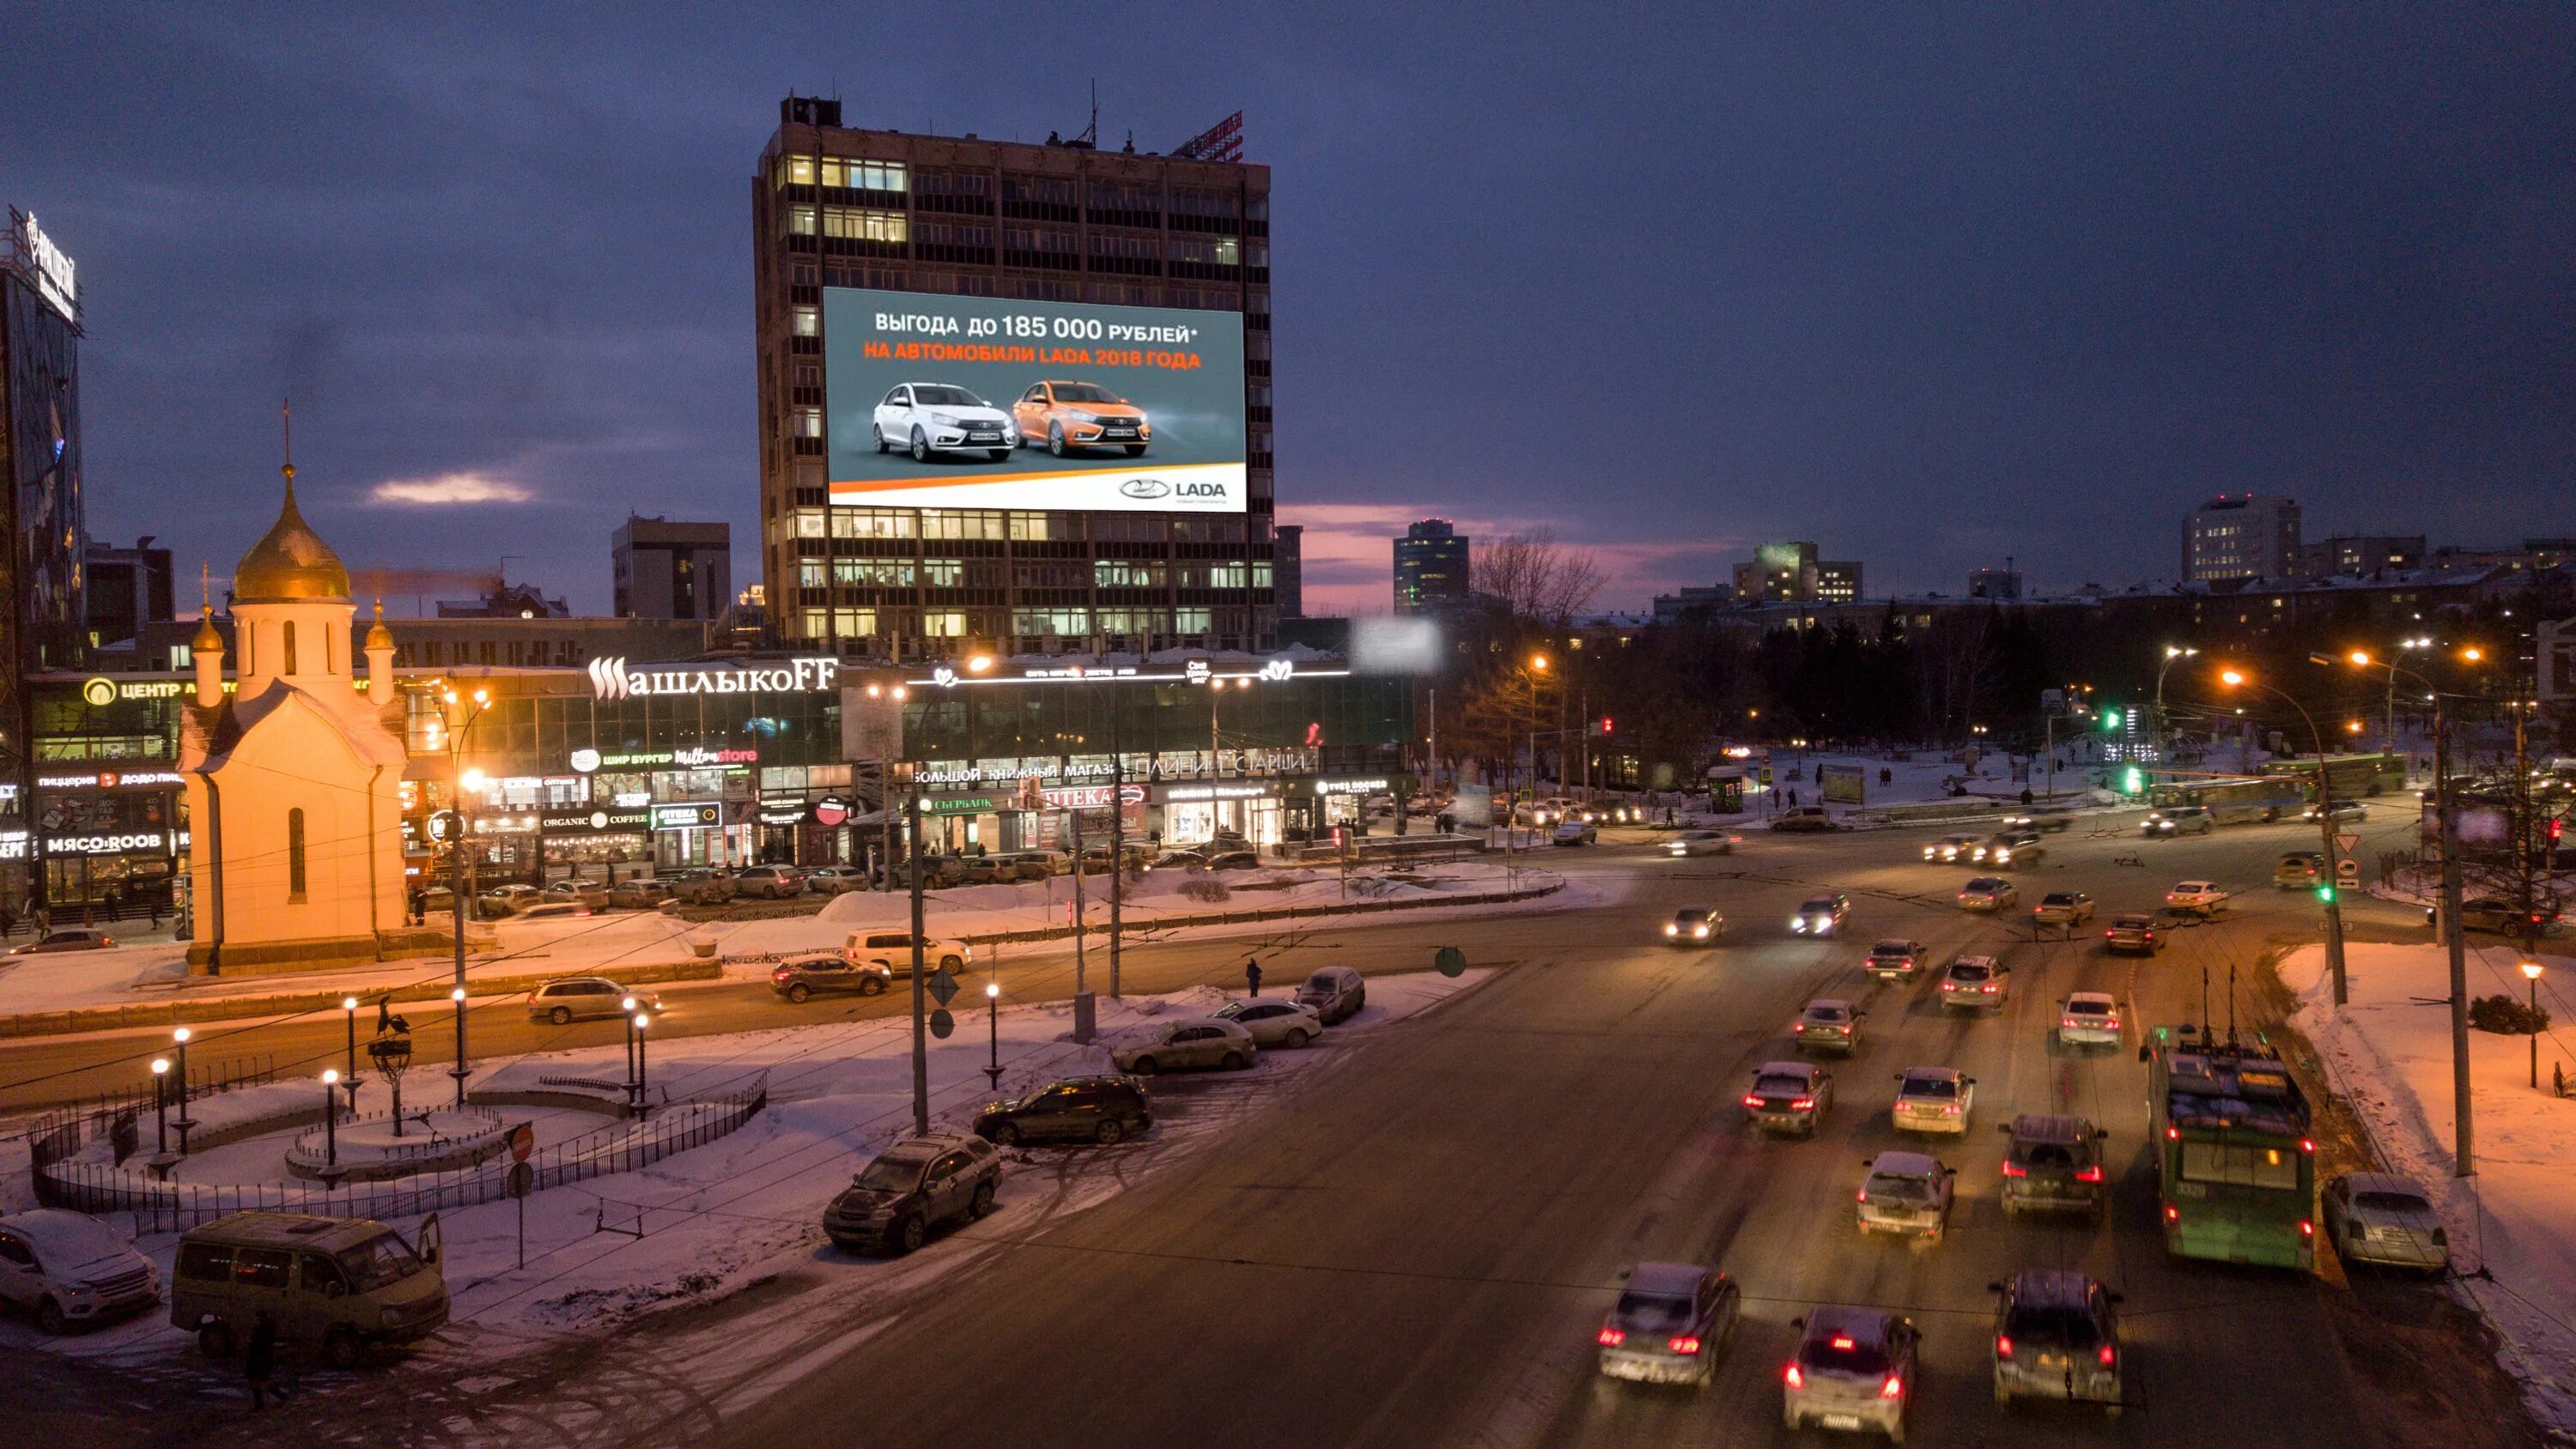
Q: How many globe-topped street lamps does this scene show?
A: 8